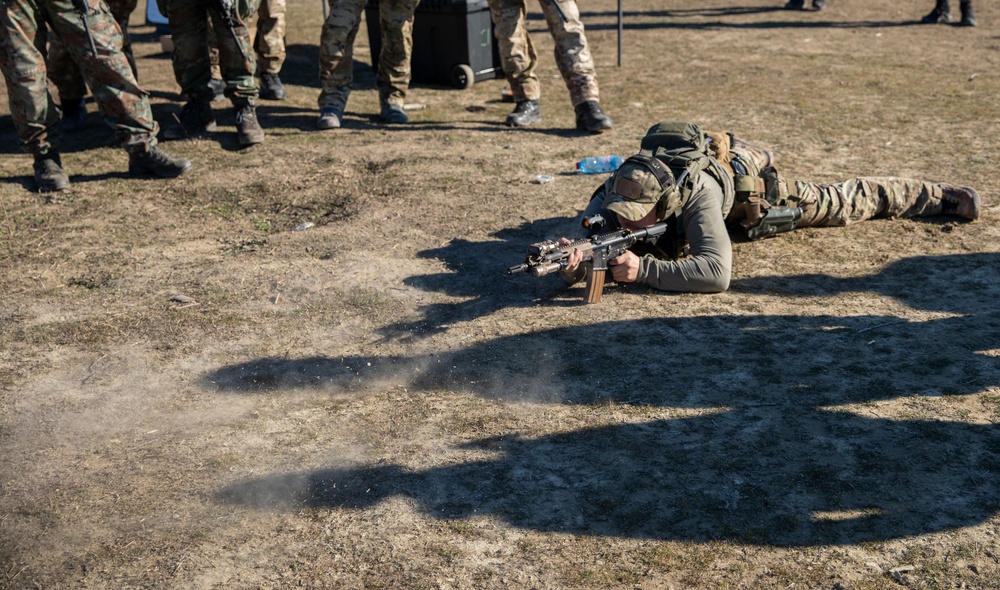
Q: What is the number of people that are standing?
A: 8